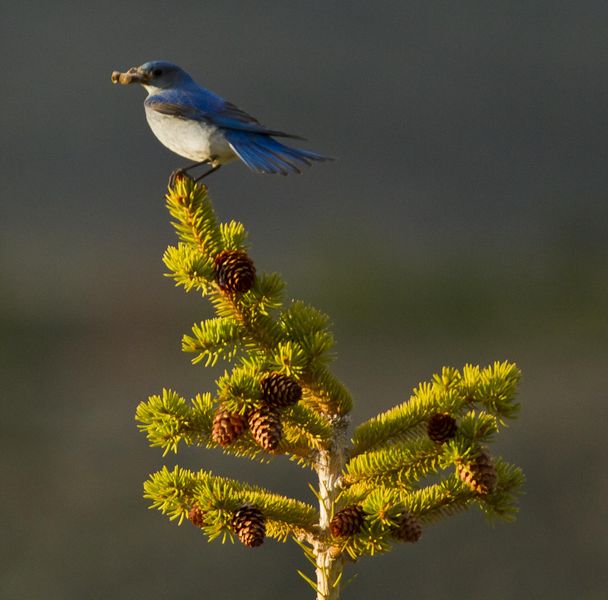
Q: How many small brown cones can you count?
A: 10